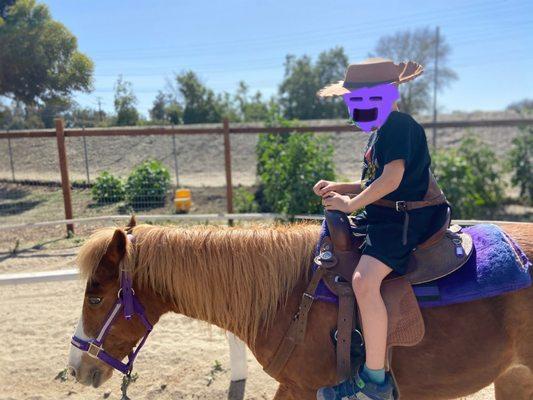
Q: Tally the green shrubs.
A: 5